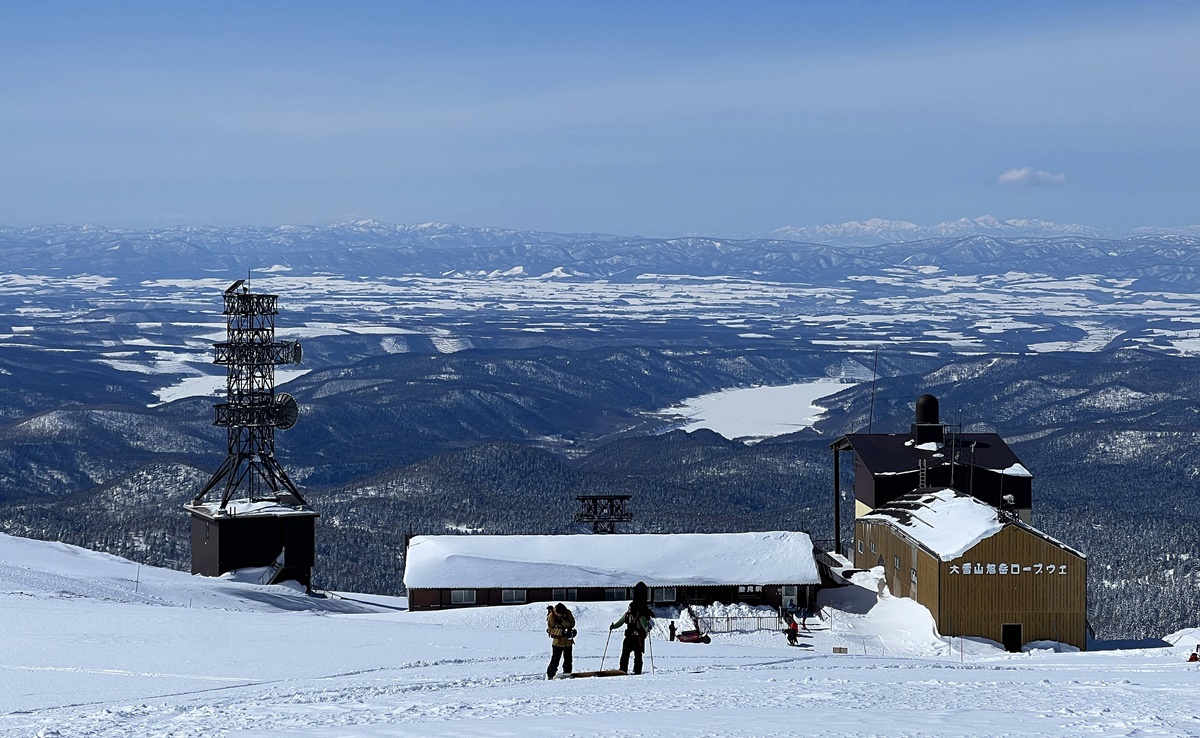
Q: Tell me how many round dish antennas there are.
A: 2